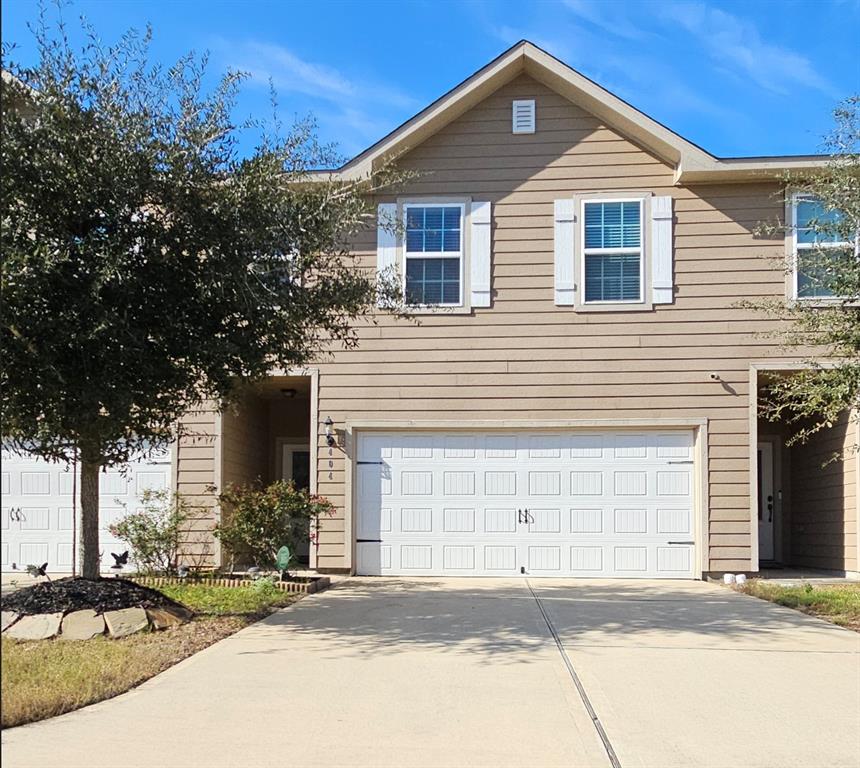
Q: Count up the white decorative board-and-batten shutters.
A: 4